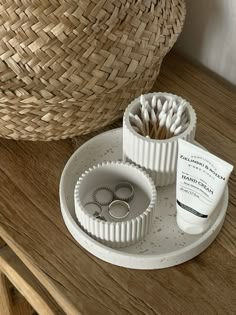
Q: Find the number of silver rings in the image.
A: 4